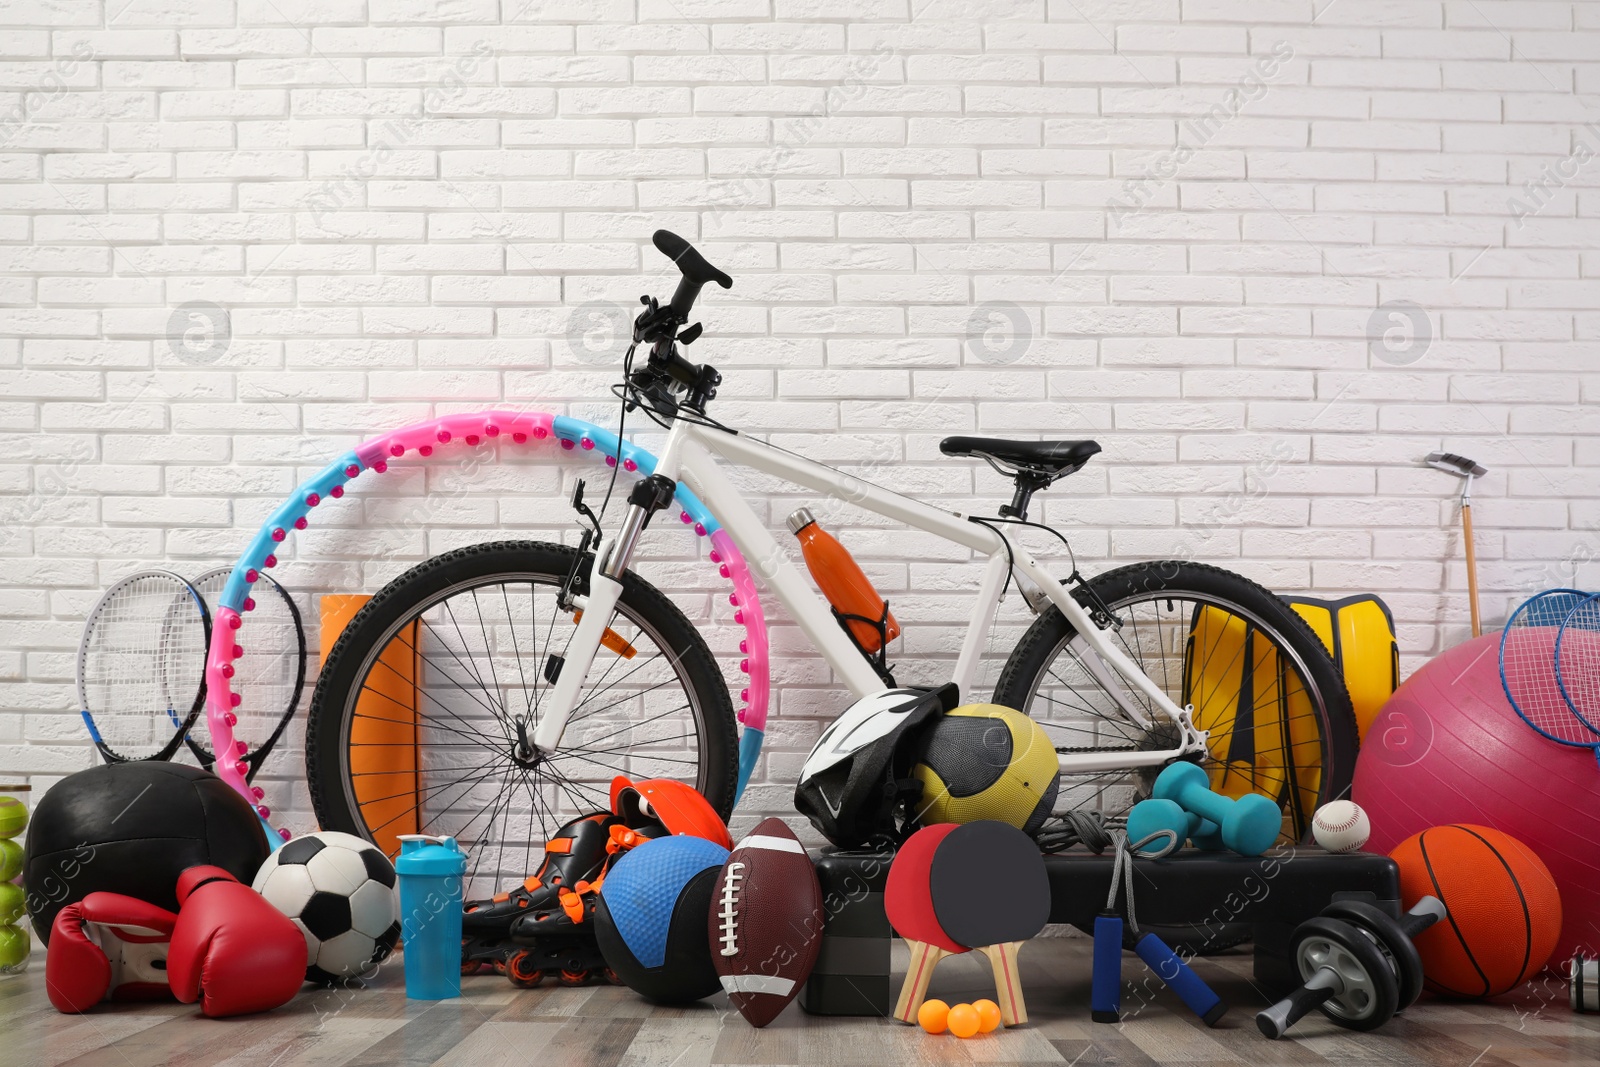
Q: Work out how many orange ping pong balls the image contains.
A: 3